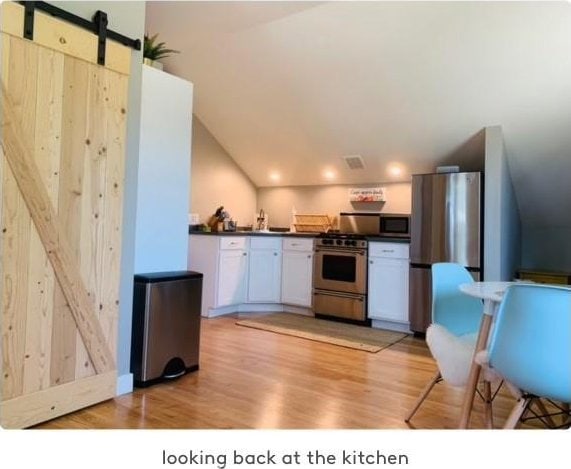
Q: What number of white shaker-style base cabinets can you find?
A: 4